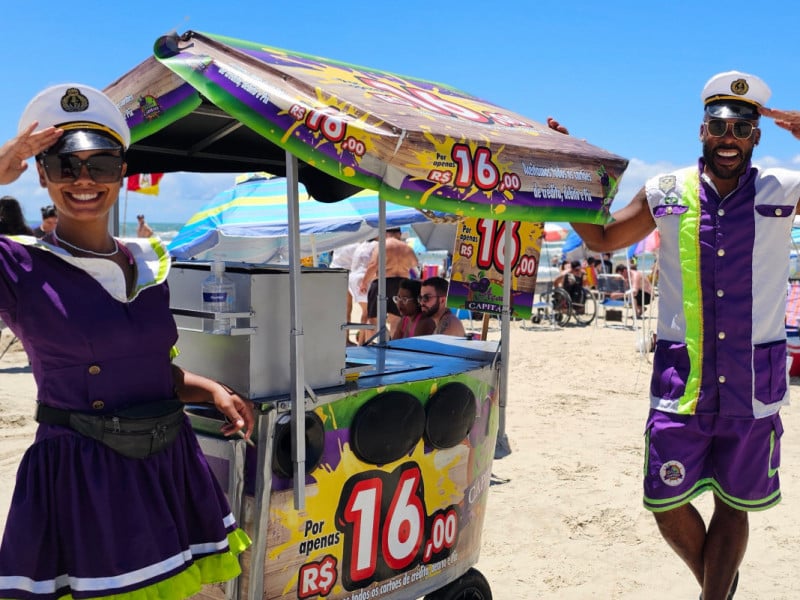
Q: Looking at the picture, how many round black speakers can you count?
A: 3